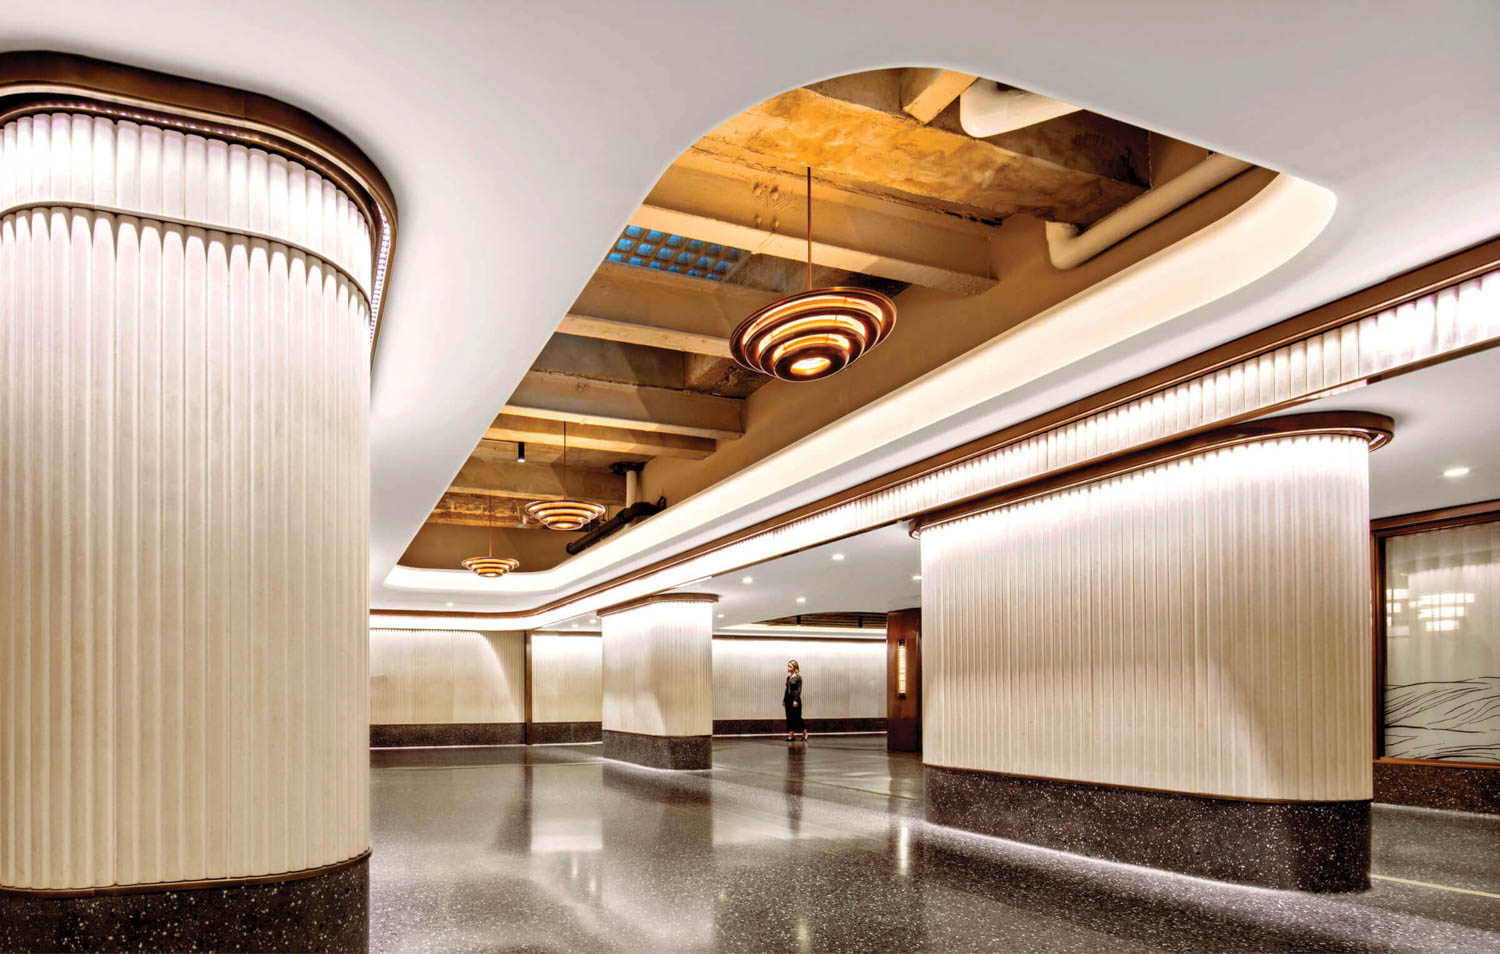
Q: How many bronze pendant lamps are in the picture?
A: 3